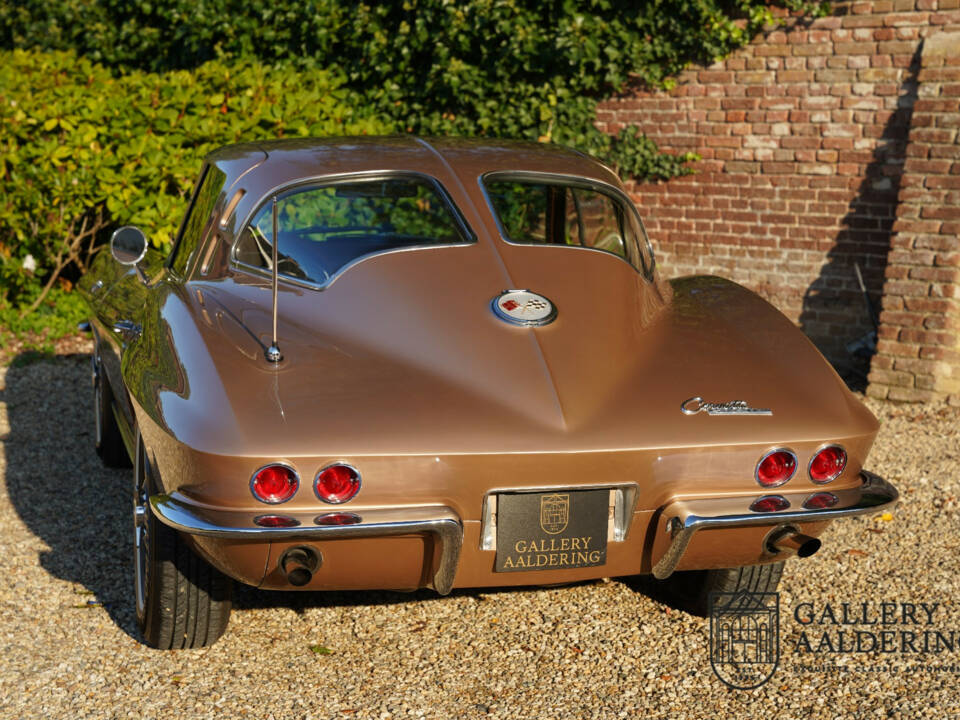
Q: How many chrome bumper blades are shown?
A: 2